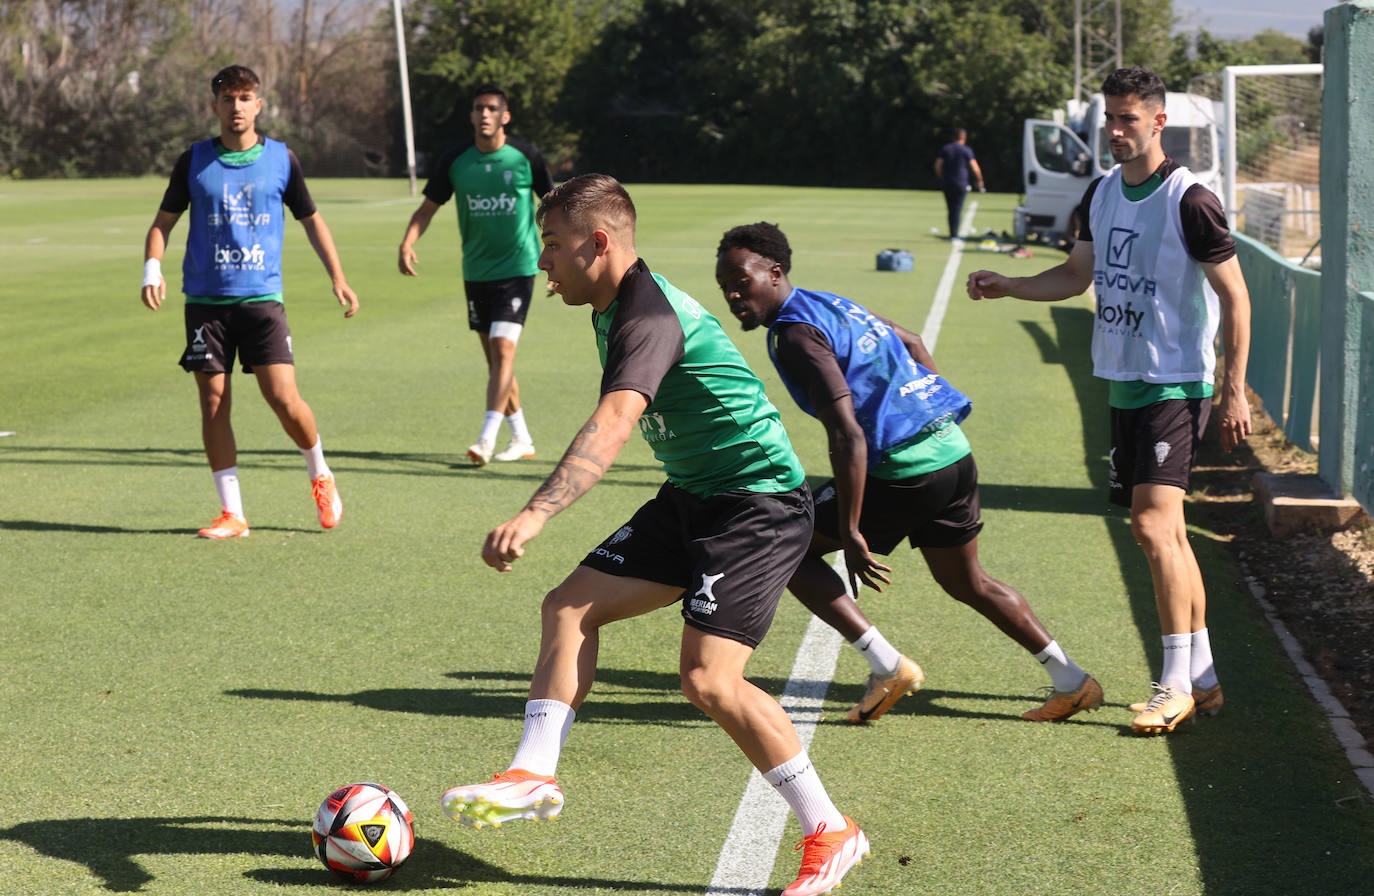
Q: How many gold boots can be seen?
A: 4